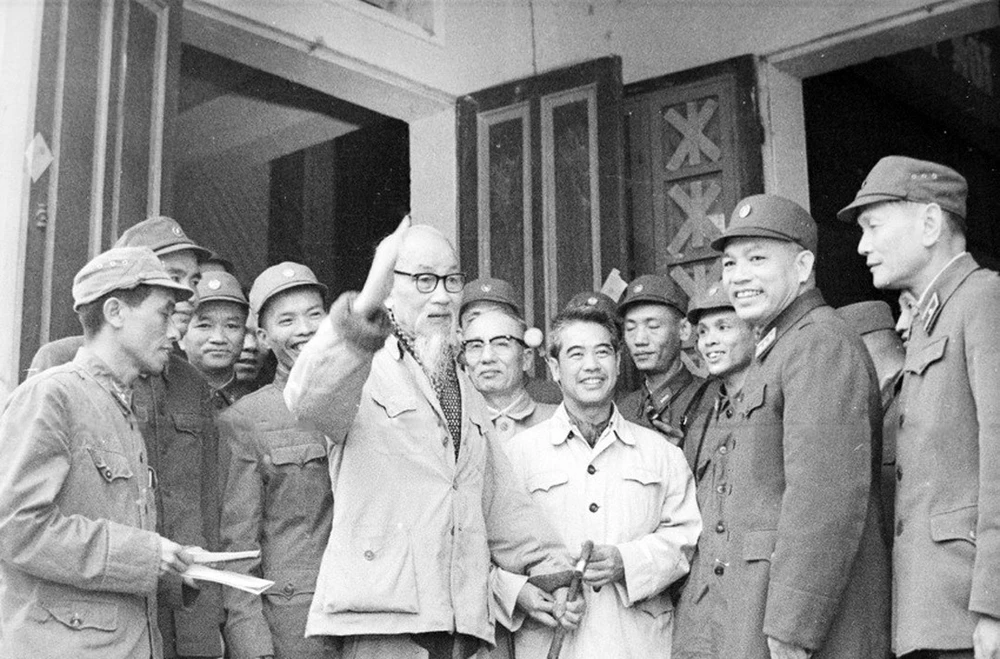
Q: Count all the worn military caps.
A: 12